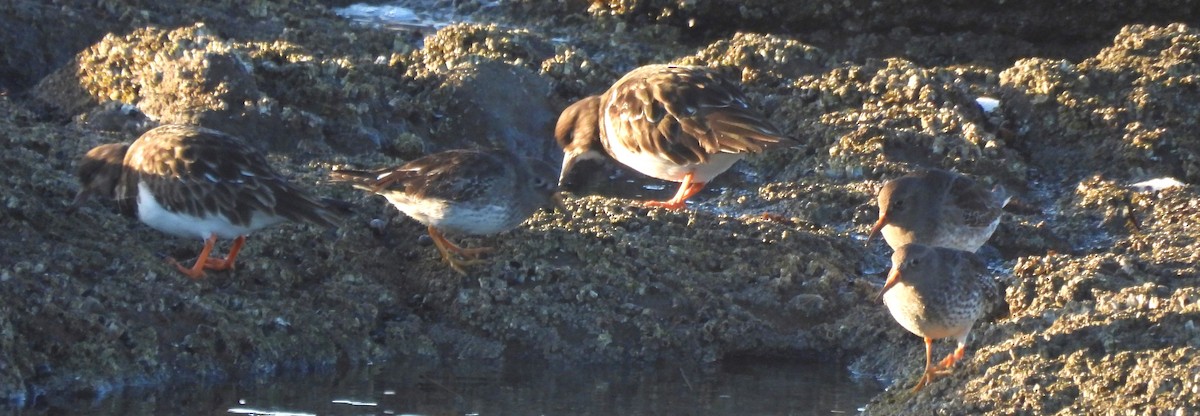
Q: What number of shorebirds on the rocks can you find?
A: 5